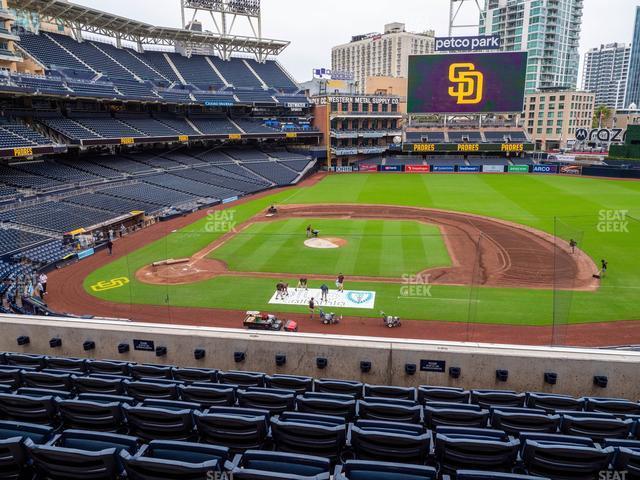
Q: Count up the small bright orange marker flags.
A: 0